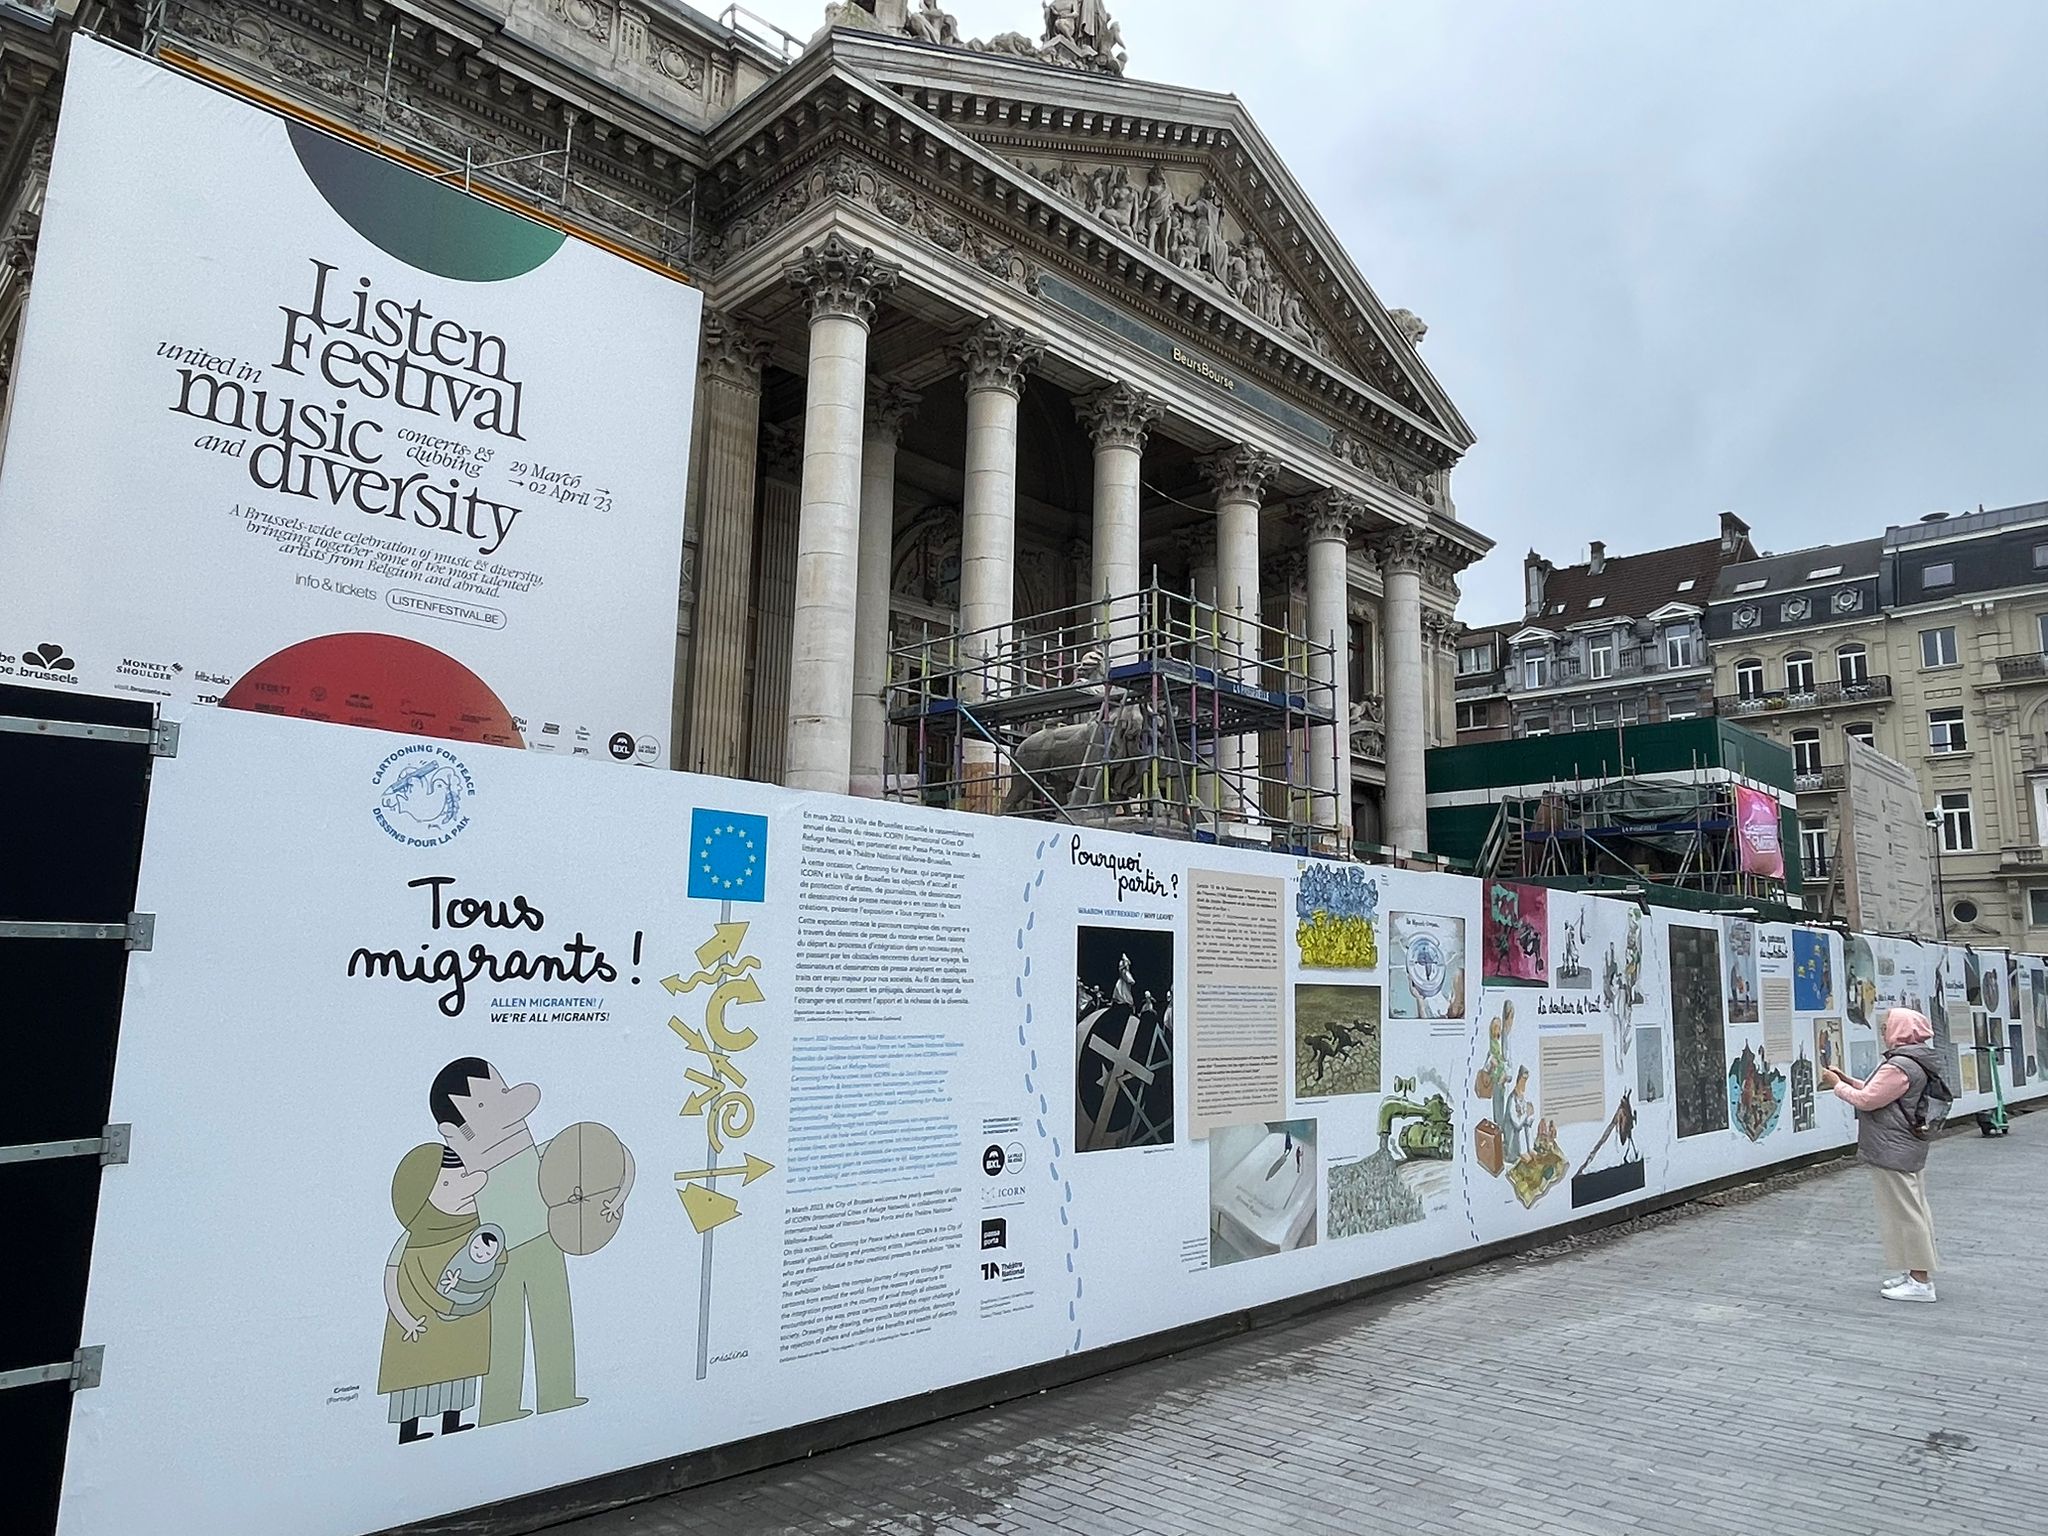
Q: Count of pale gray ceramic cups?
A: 0